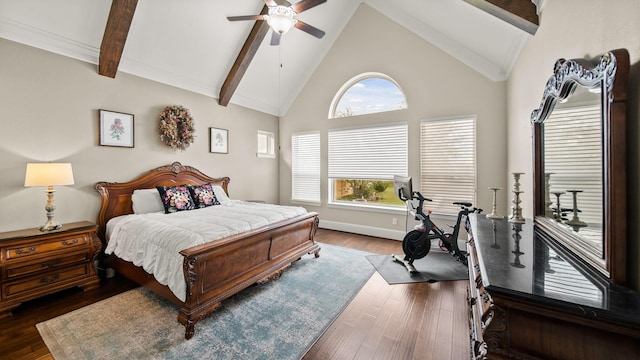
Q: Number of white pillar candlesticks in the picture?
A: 3